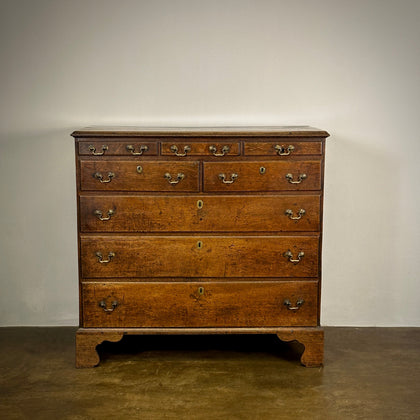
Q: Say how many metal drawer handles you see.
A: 15